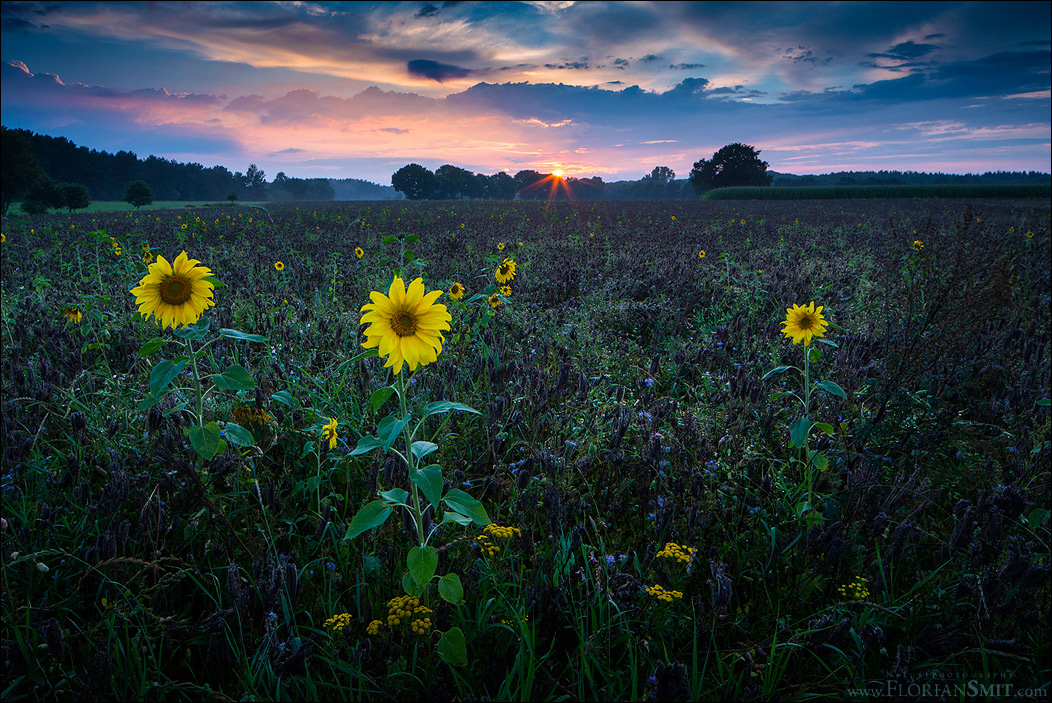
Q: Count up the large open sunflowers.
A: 3